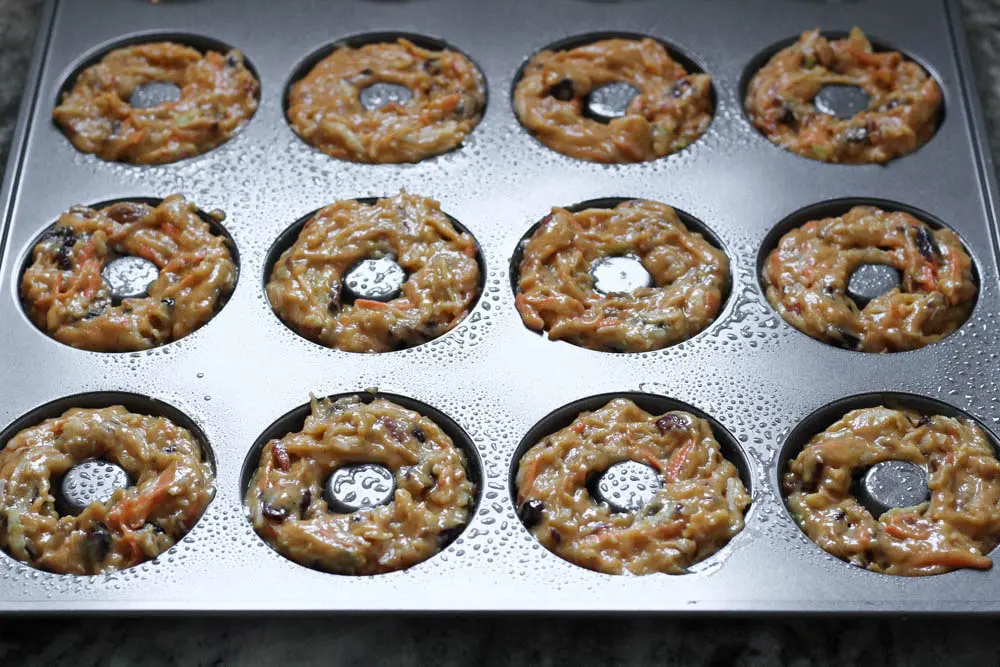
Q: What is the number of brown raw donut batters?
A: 12